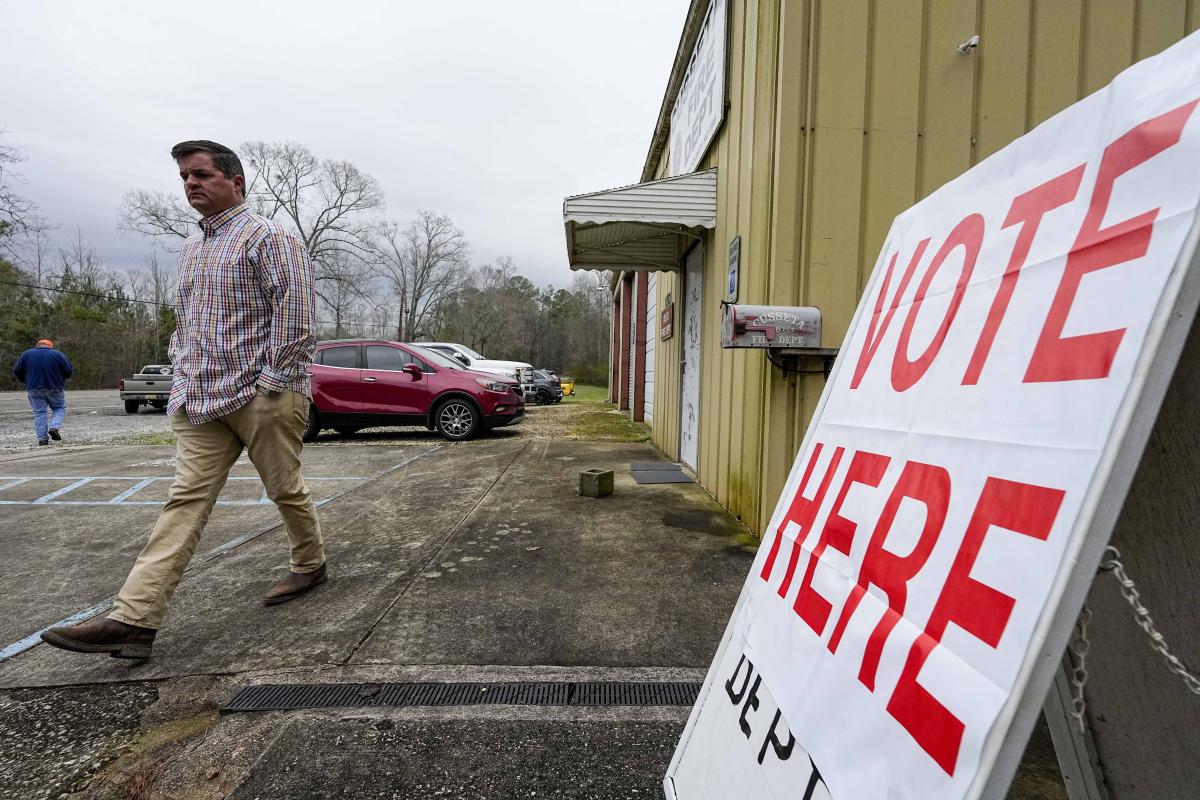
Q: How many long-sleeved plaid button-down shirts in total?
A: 1